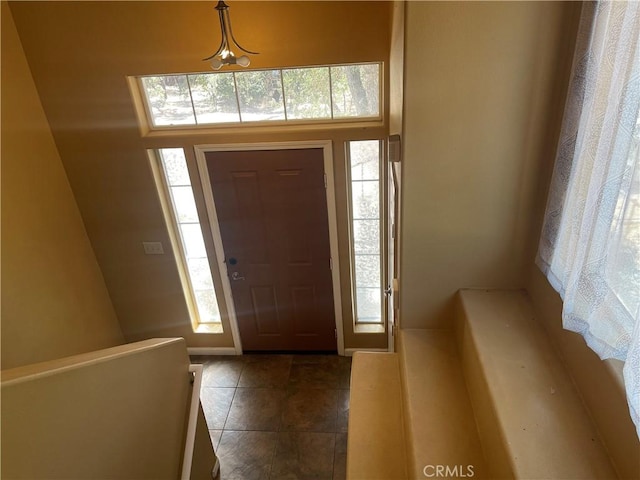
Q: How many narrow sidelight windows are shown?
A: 2